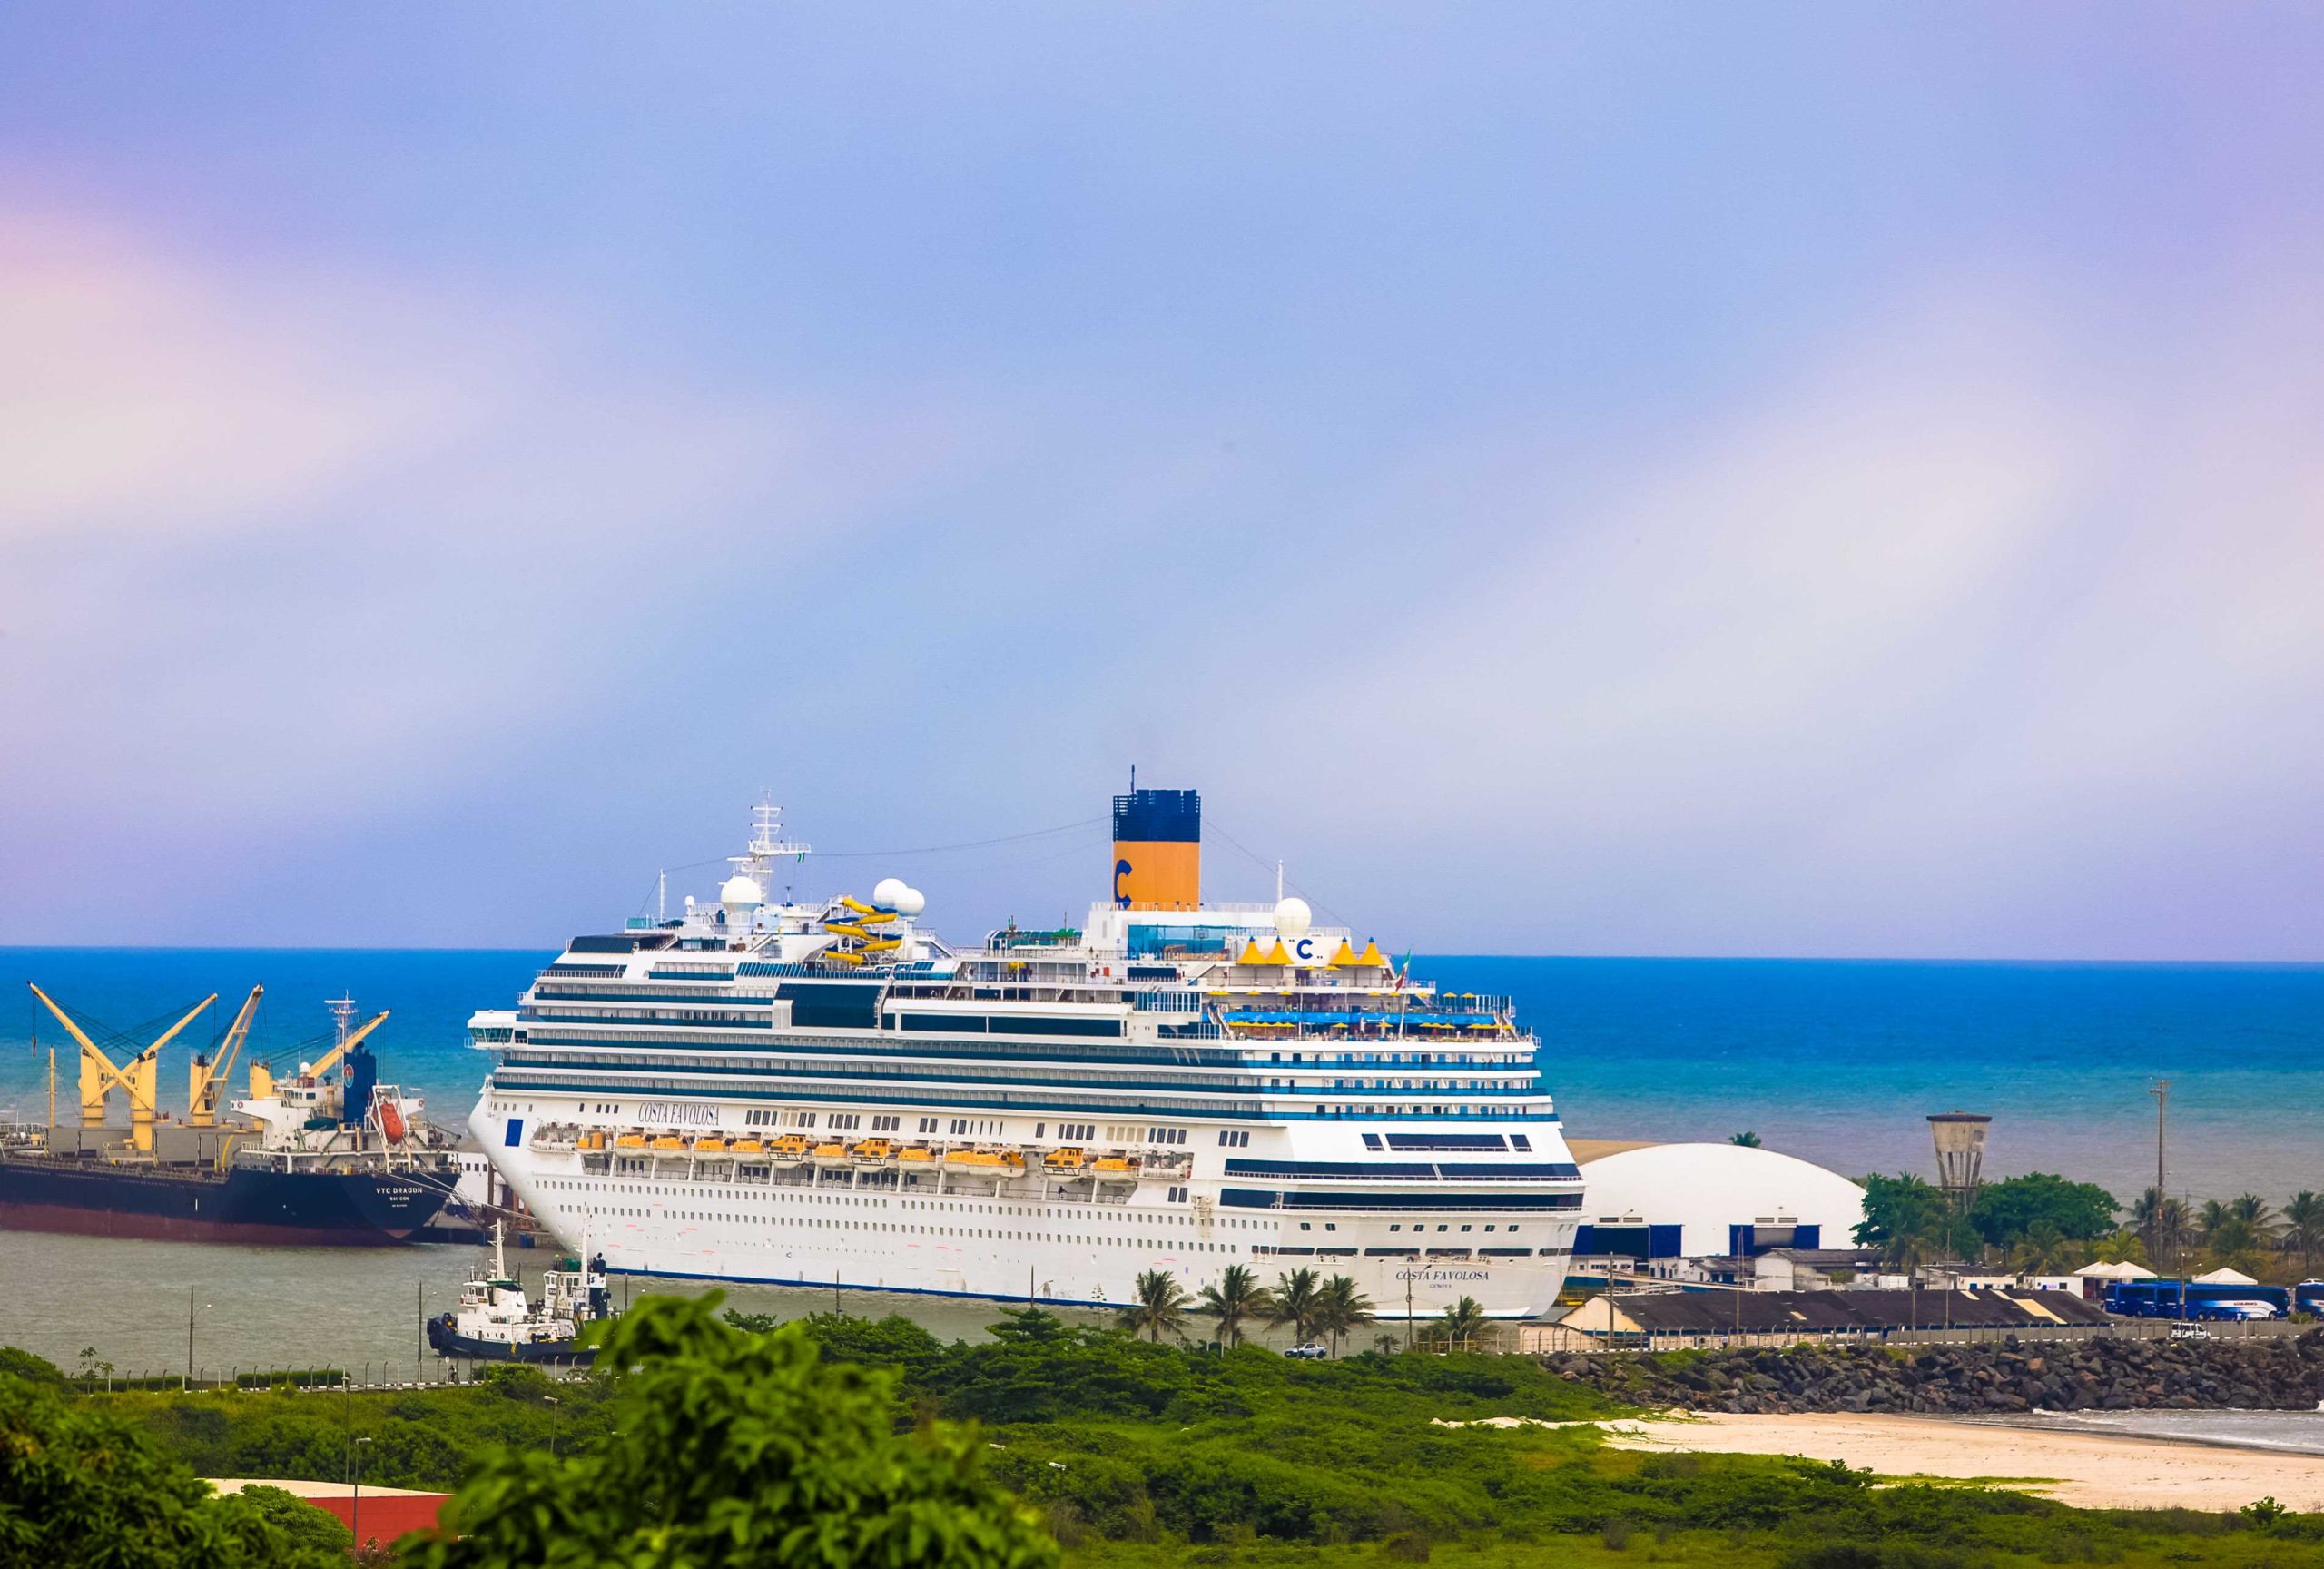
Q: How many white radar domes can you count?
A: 4